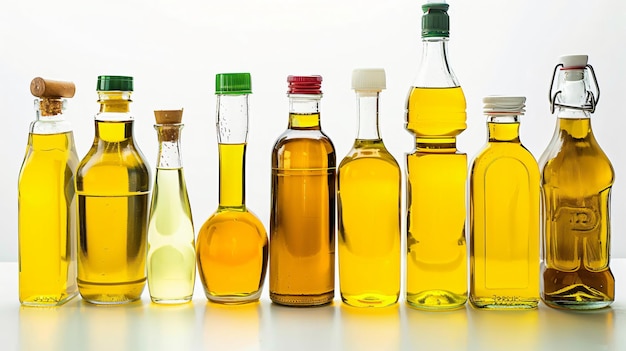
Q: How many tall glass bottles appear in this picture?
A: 9